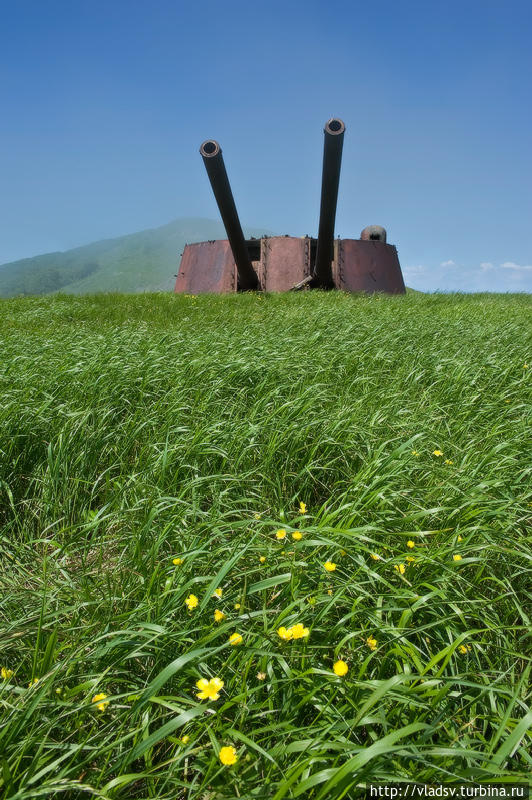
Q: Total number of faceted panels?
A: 3